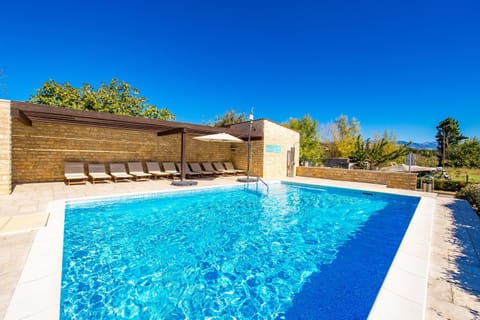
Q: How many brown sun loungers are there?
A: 11